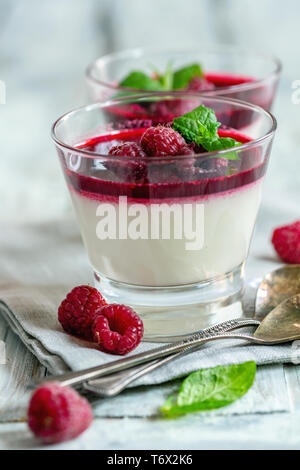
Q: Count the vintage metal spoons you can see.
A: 2